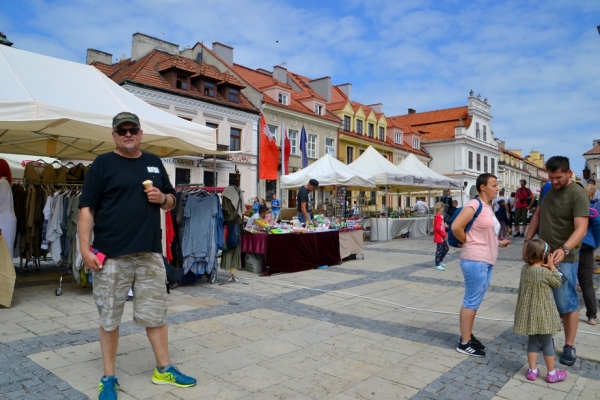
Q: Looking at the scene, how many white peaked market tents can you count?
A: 4